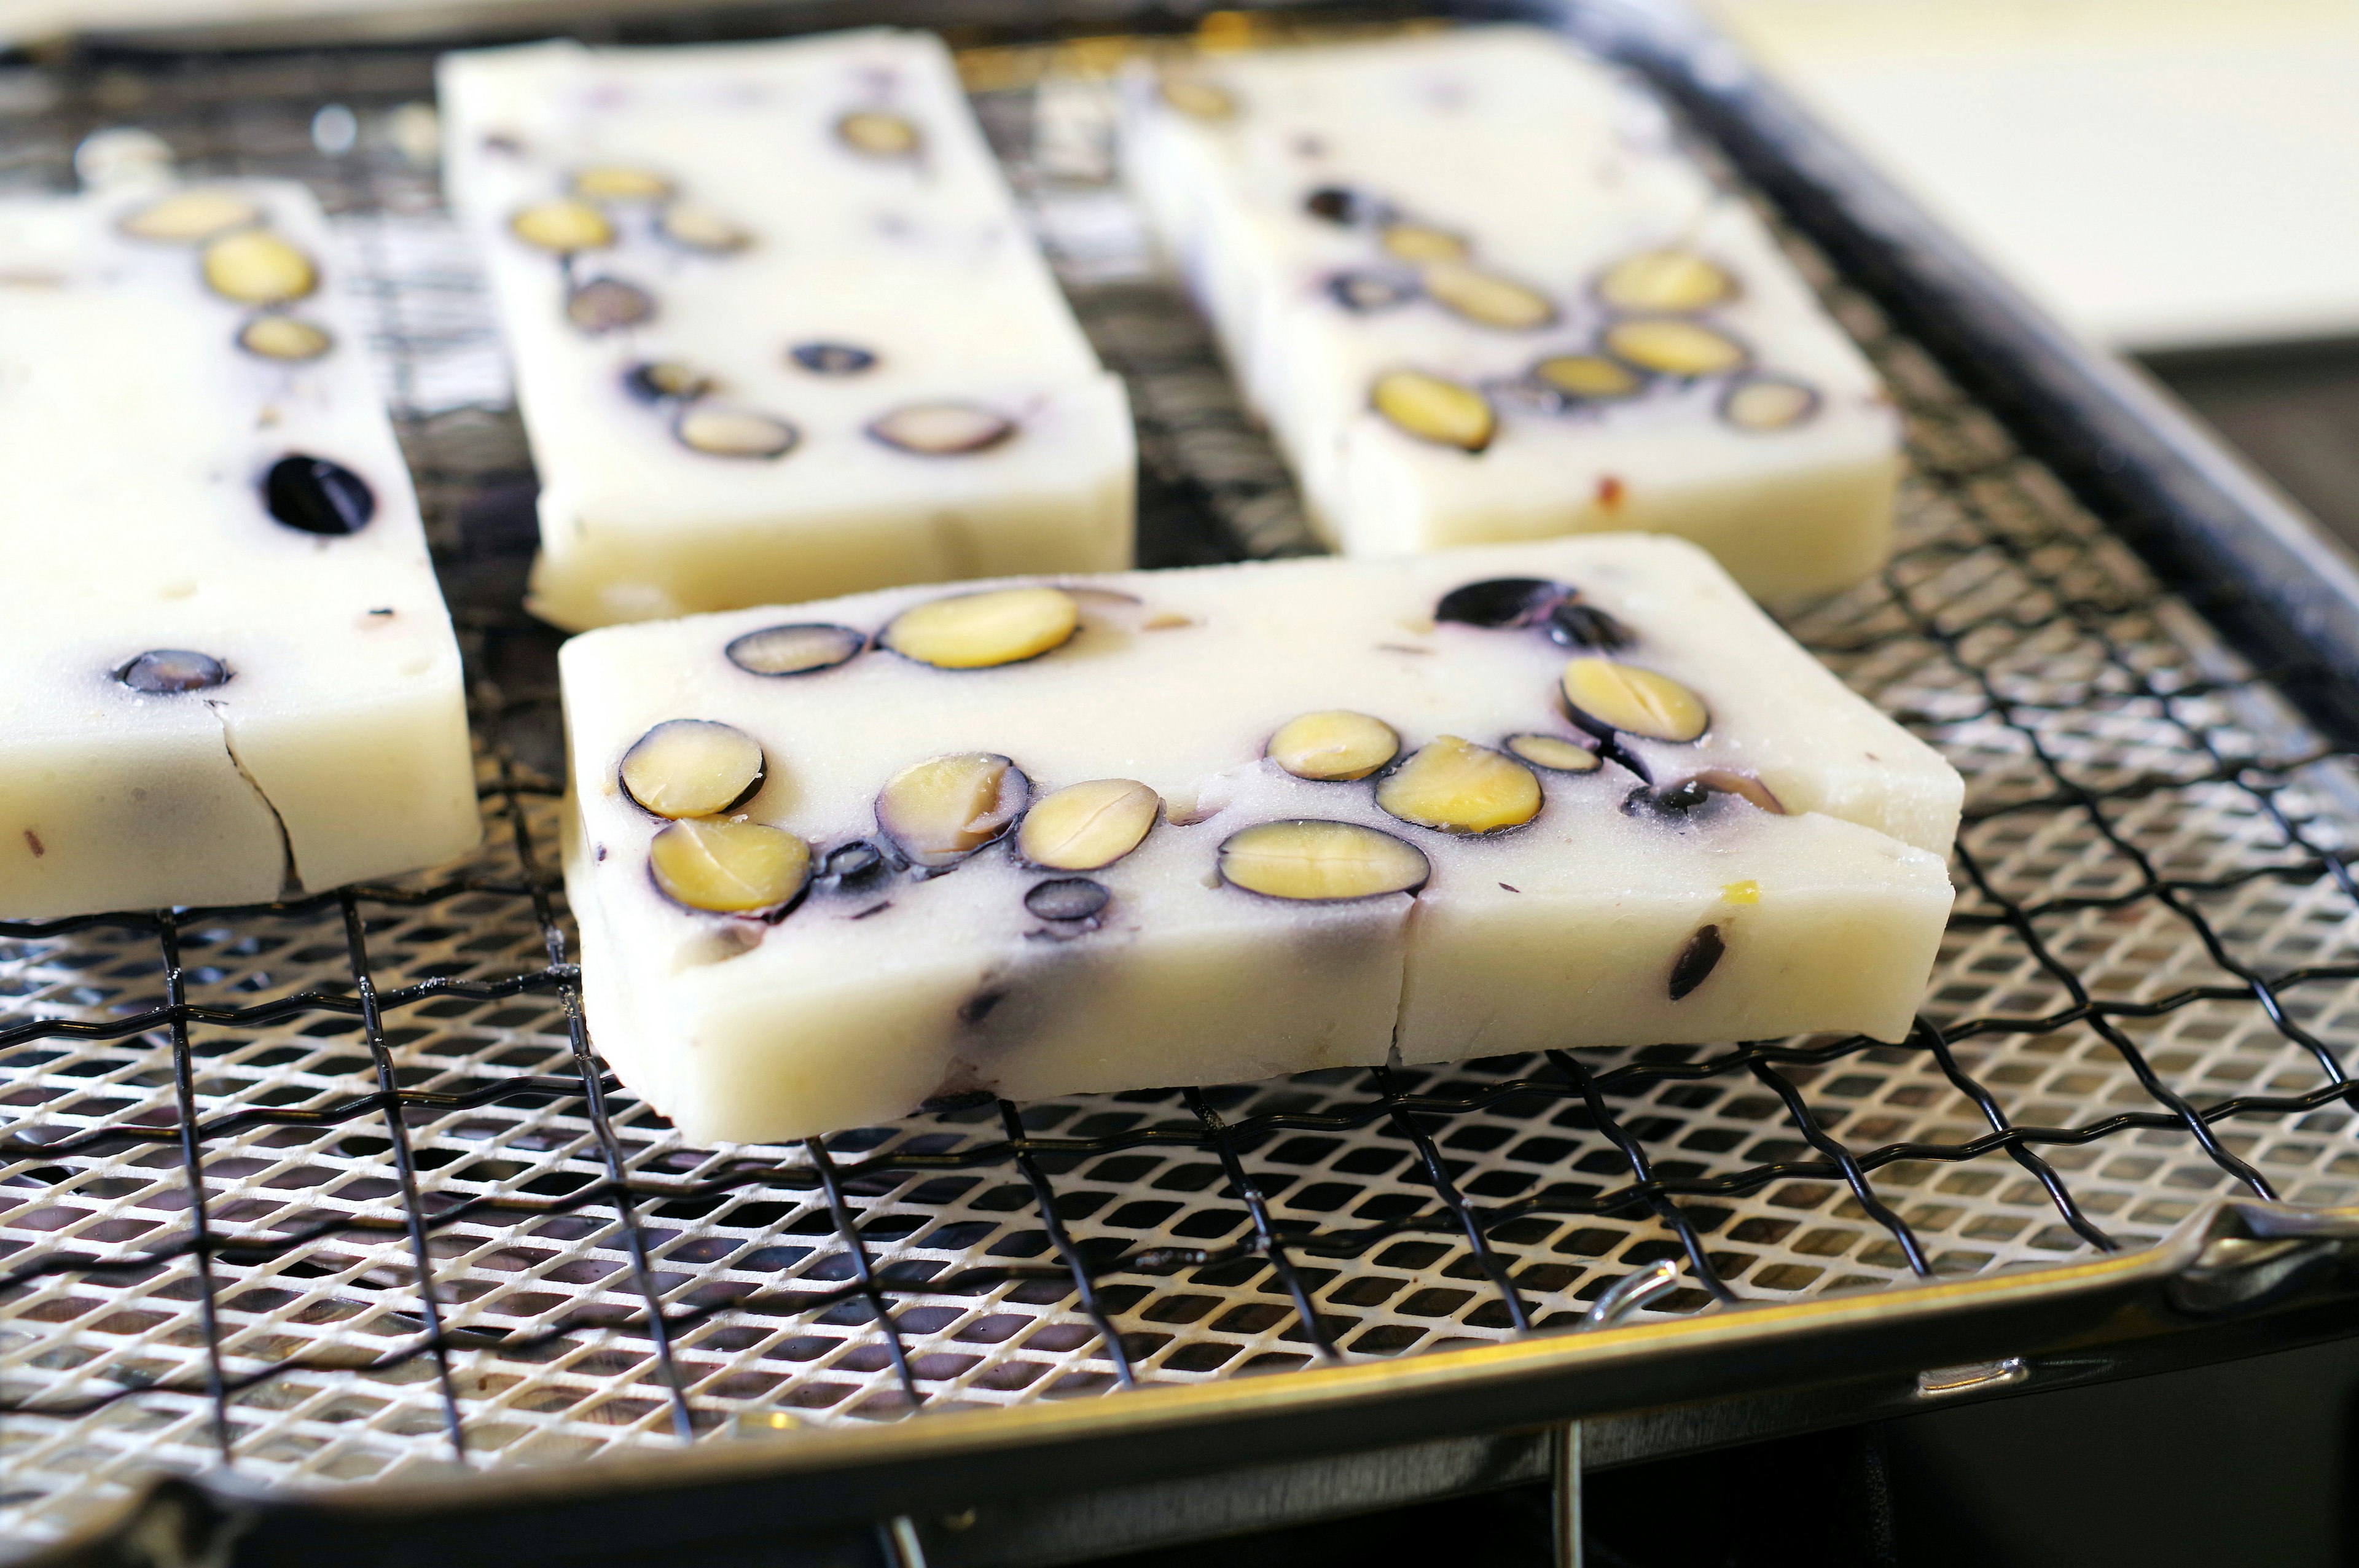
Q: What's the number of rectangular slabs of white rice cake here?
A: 4